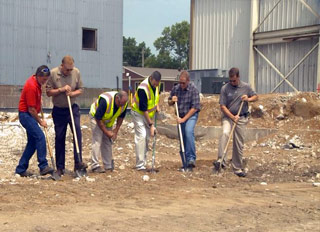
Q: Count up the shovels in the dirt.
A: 6